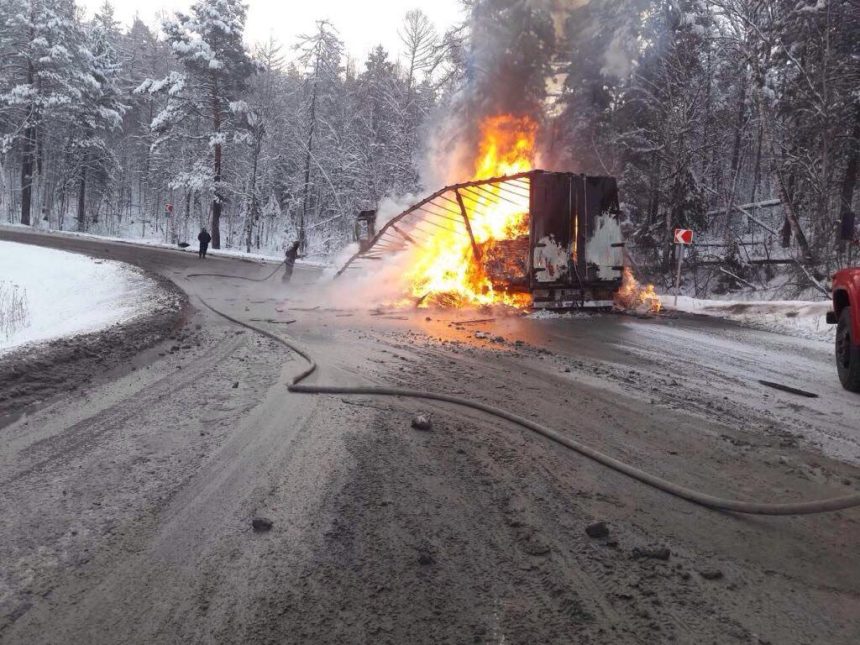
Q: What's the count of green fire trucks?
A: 0